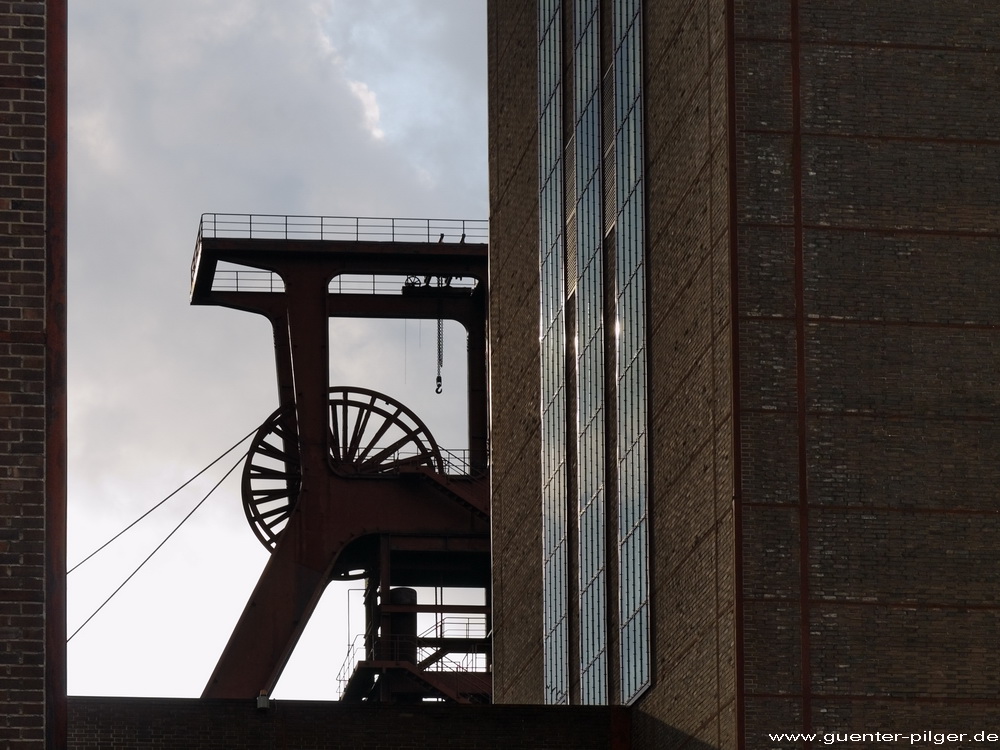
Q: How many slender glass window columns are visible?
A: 3